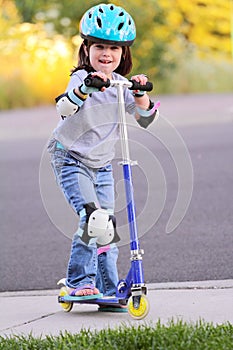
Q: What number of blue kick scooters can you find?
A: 1